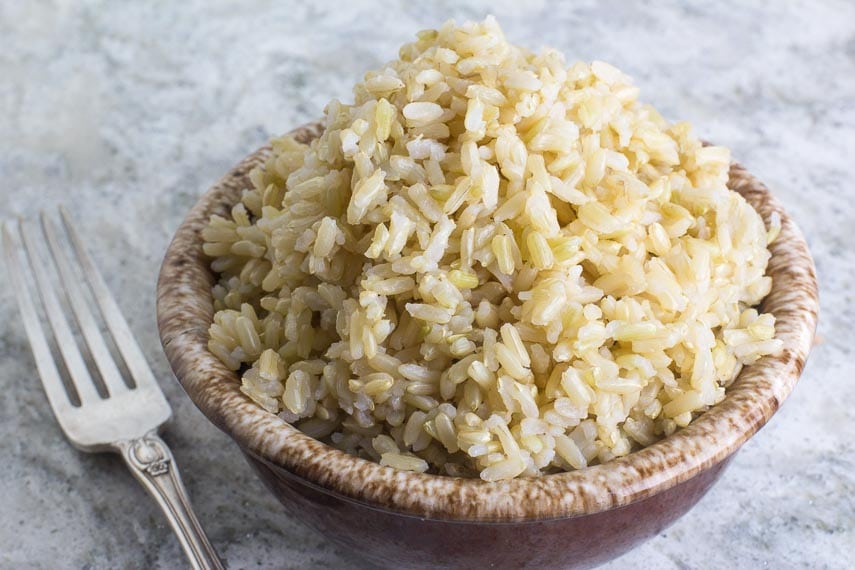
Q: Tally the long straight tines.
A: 4